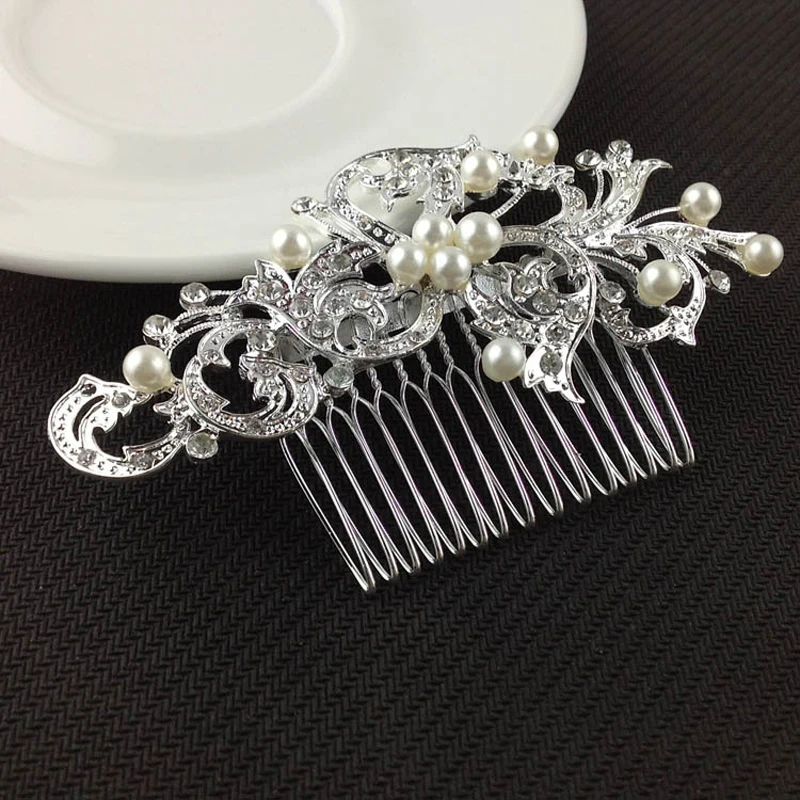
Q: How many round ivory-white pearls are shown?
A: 12